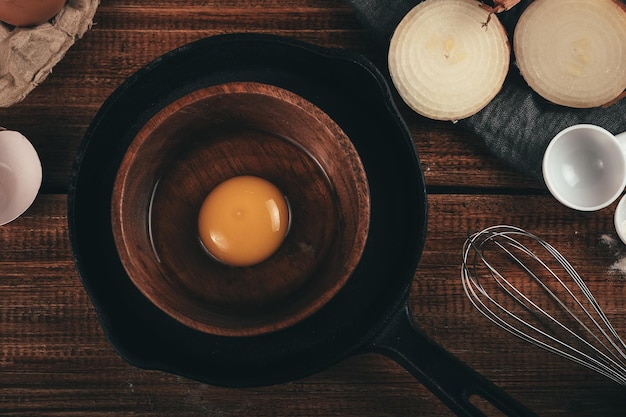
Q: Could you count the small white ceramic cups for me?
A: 2